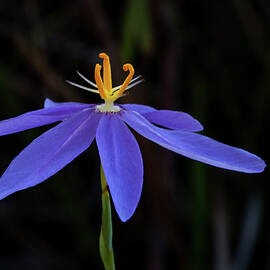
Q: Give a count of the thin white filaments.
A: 4